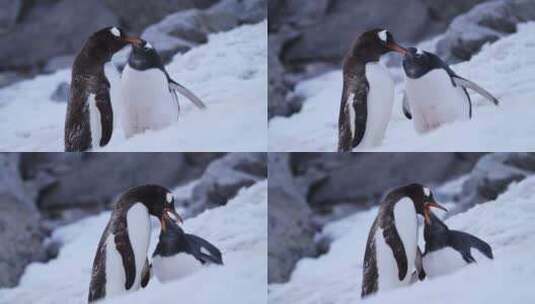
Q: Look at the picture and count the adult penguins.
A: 4